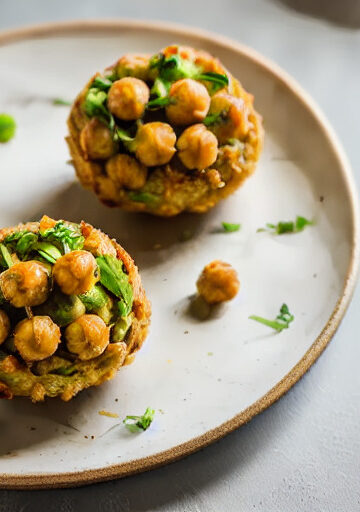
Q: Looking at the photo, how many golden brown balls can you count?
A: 12